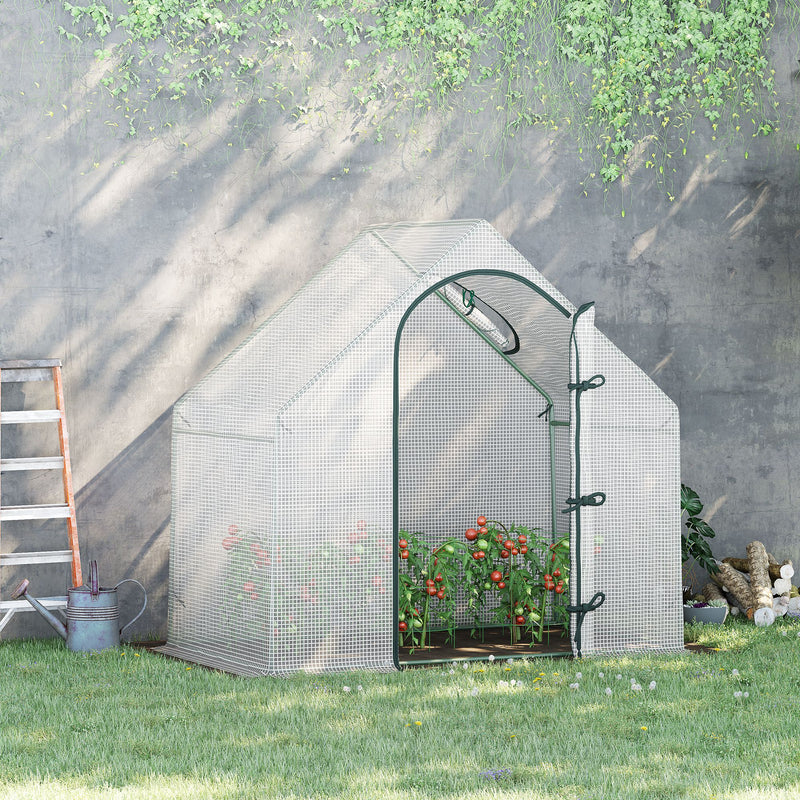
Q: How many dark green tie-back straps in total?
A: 3